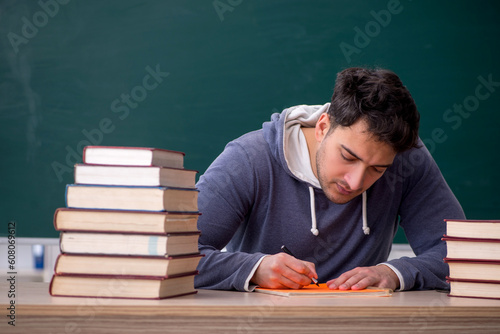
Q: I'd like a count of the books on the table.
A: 11